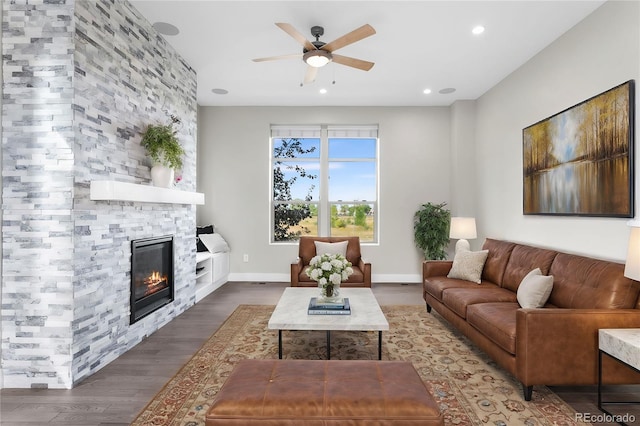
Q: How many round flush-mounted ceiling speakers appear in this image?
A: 3